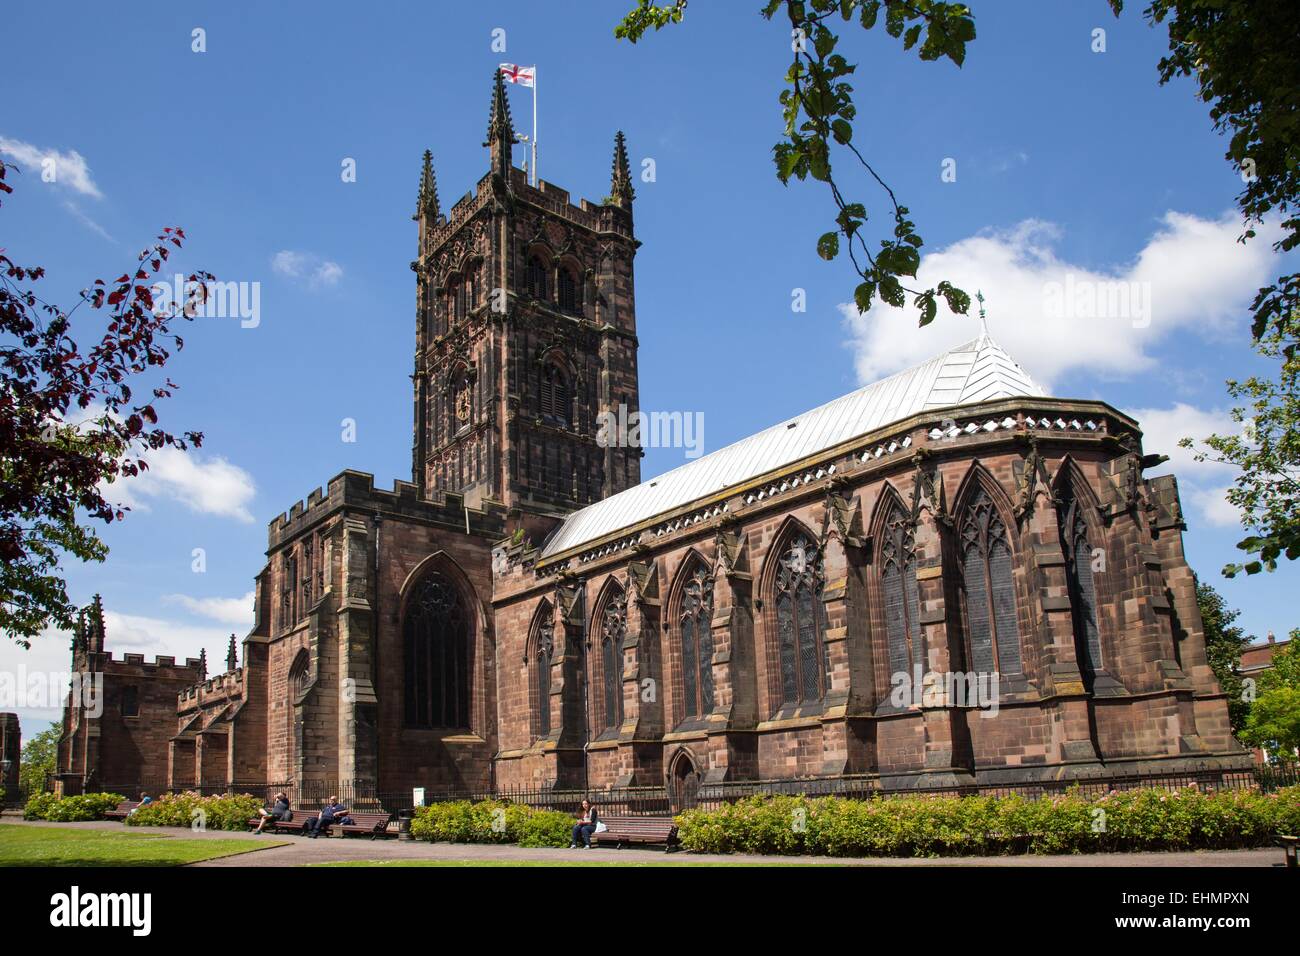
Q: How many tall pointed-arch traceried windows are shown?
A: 8